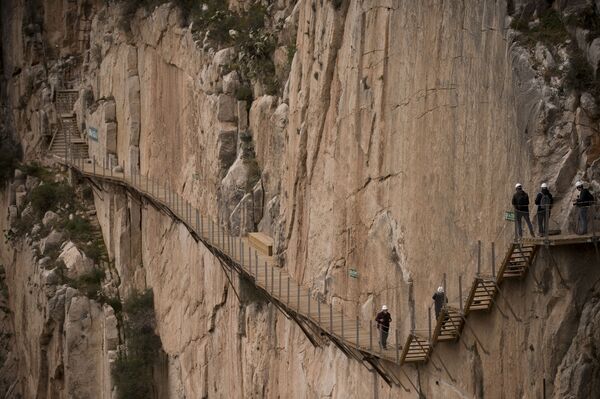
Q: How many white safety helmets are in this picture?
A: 5